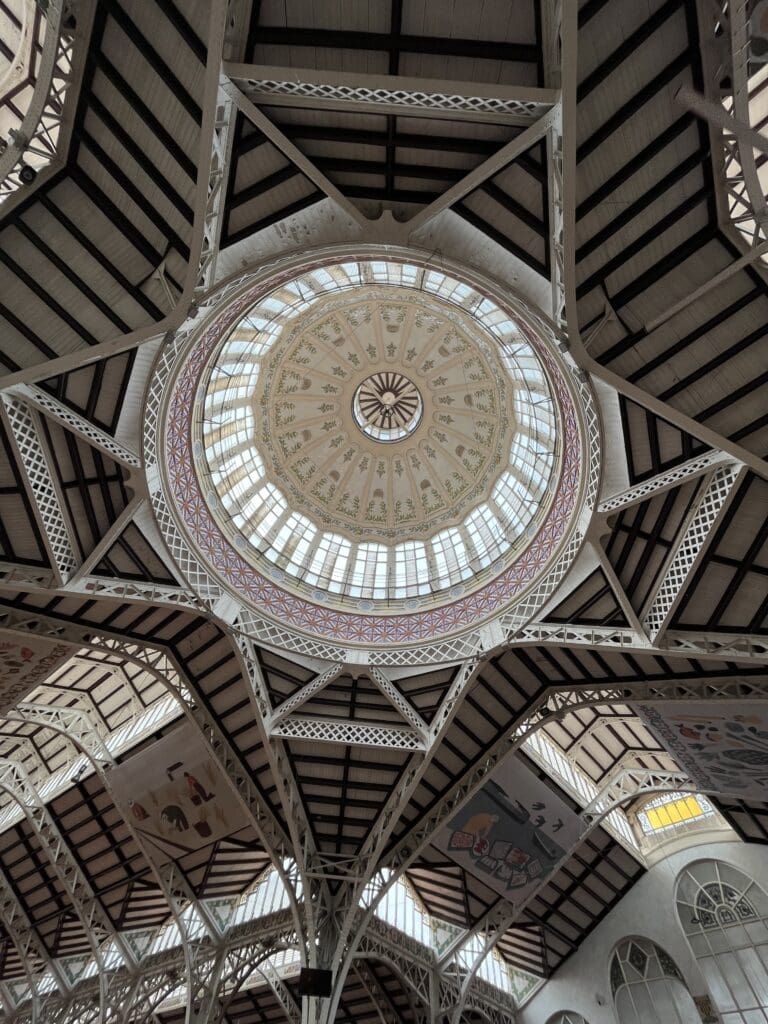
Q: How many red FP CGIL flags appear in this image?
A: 0